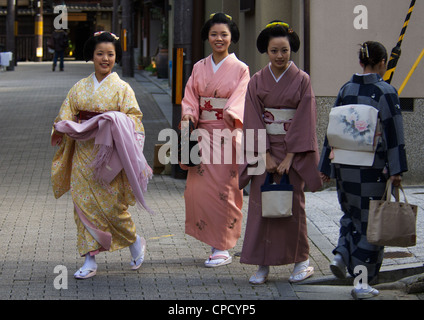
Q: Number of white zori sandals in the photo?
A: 7